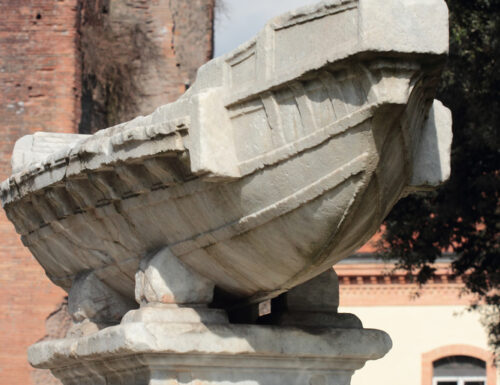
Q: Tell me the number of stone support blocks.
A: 3